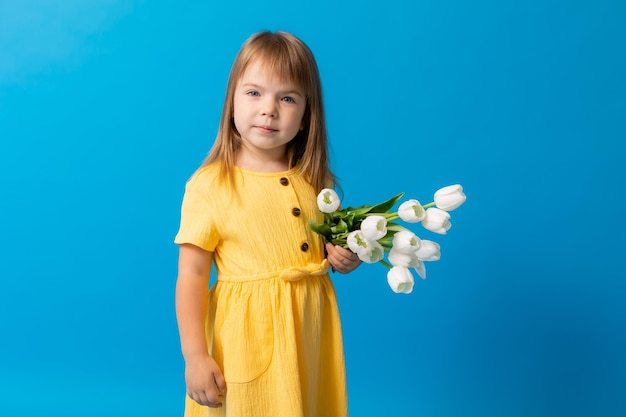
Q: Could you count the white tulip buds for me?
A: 11